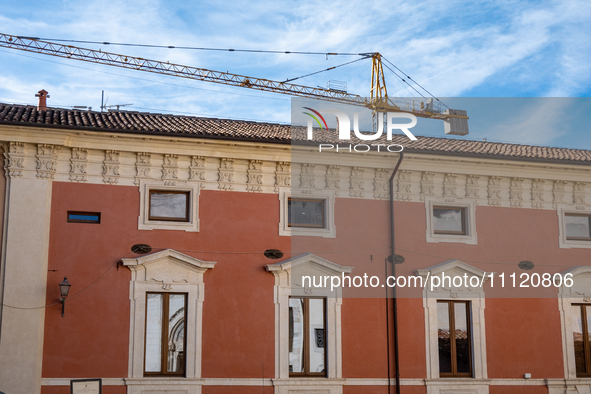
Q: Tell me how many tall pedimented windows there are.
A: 4